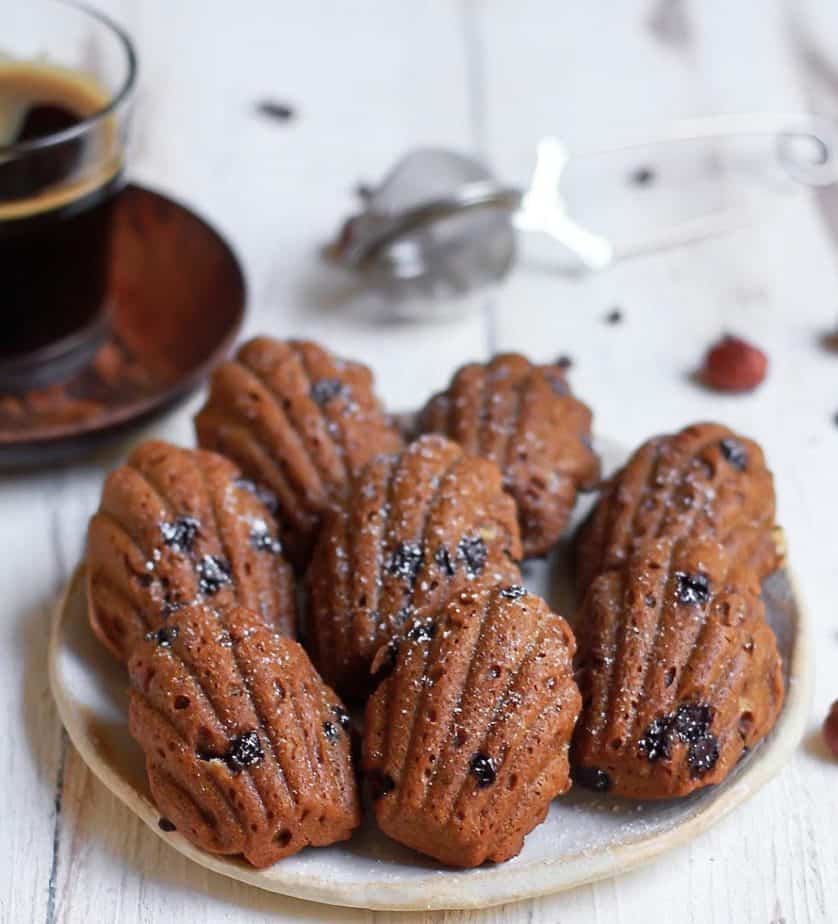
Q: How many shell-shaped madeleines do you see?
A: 8